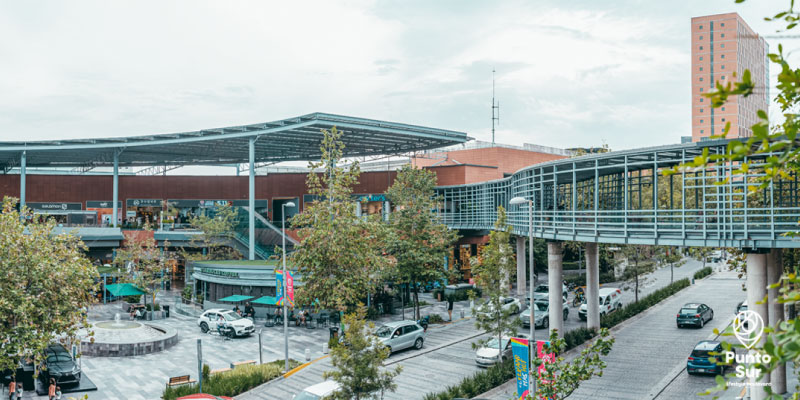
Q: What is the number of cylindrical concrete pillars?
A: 6